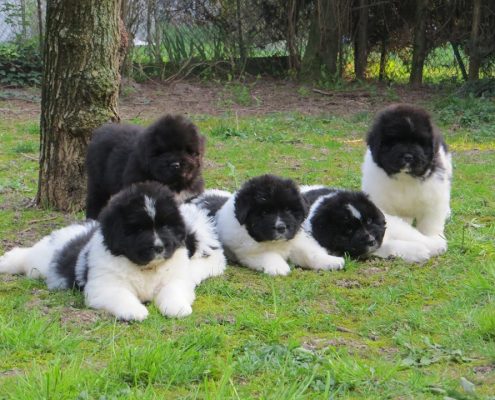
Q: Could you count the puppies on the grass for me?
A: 5